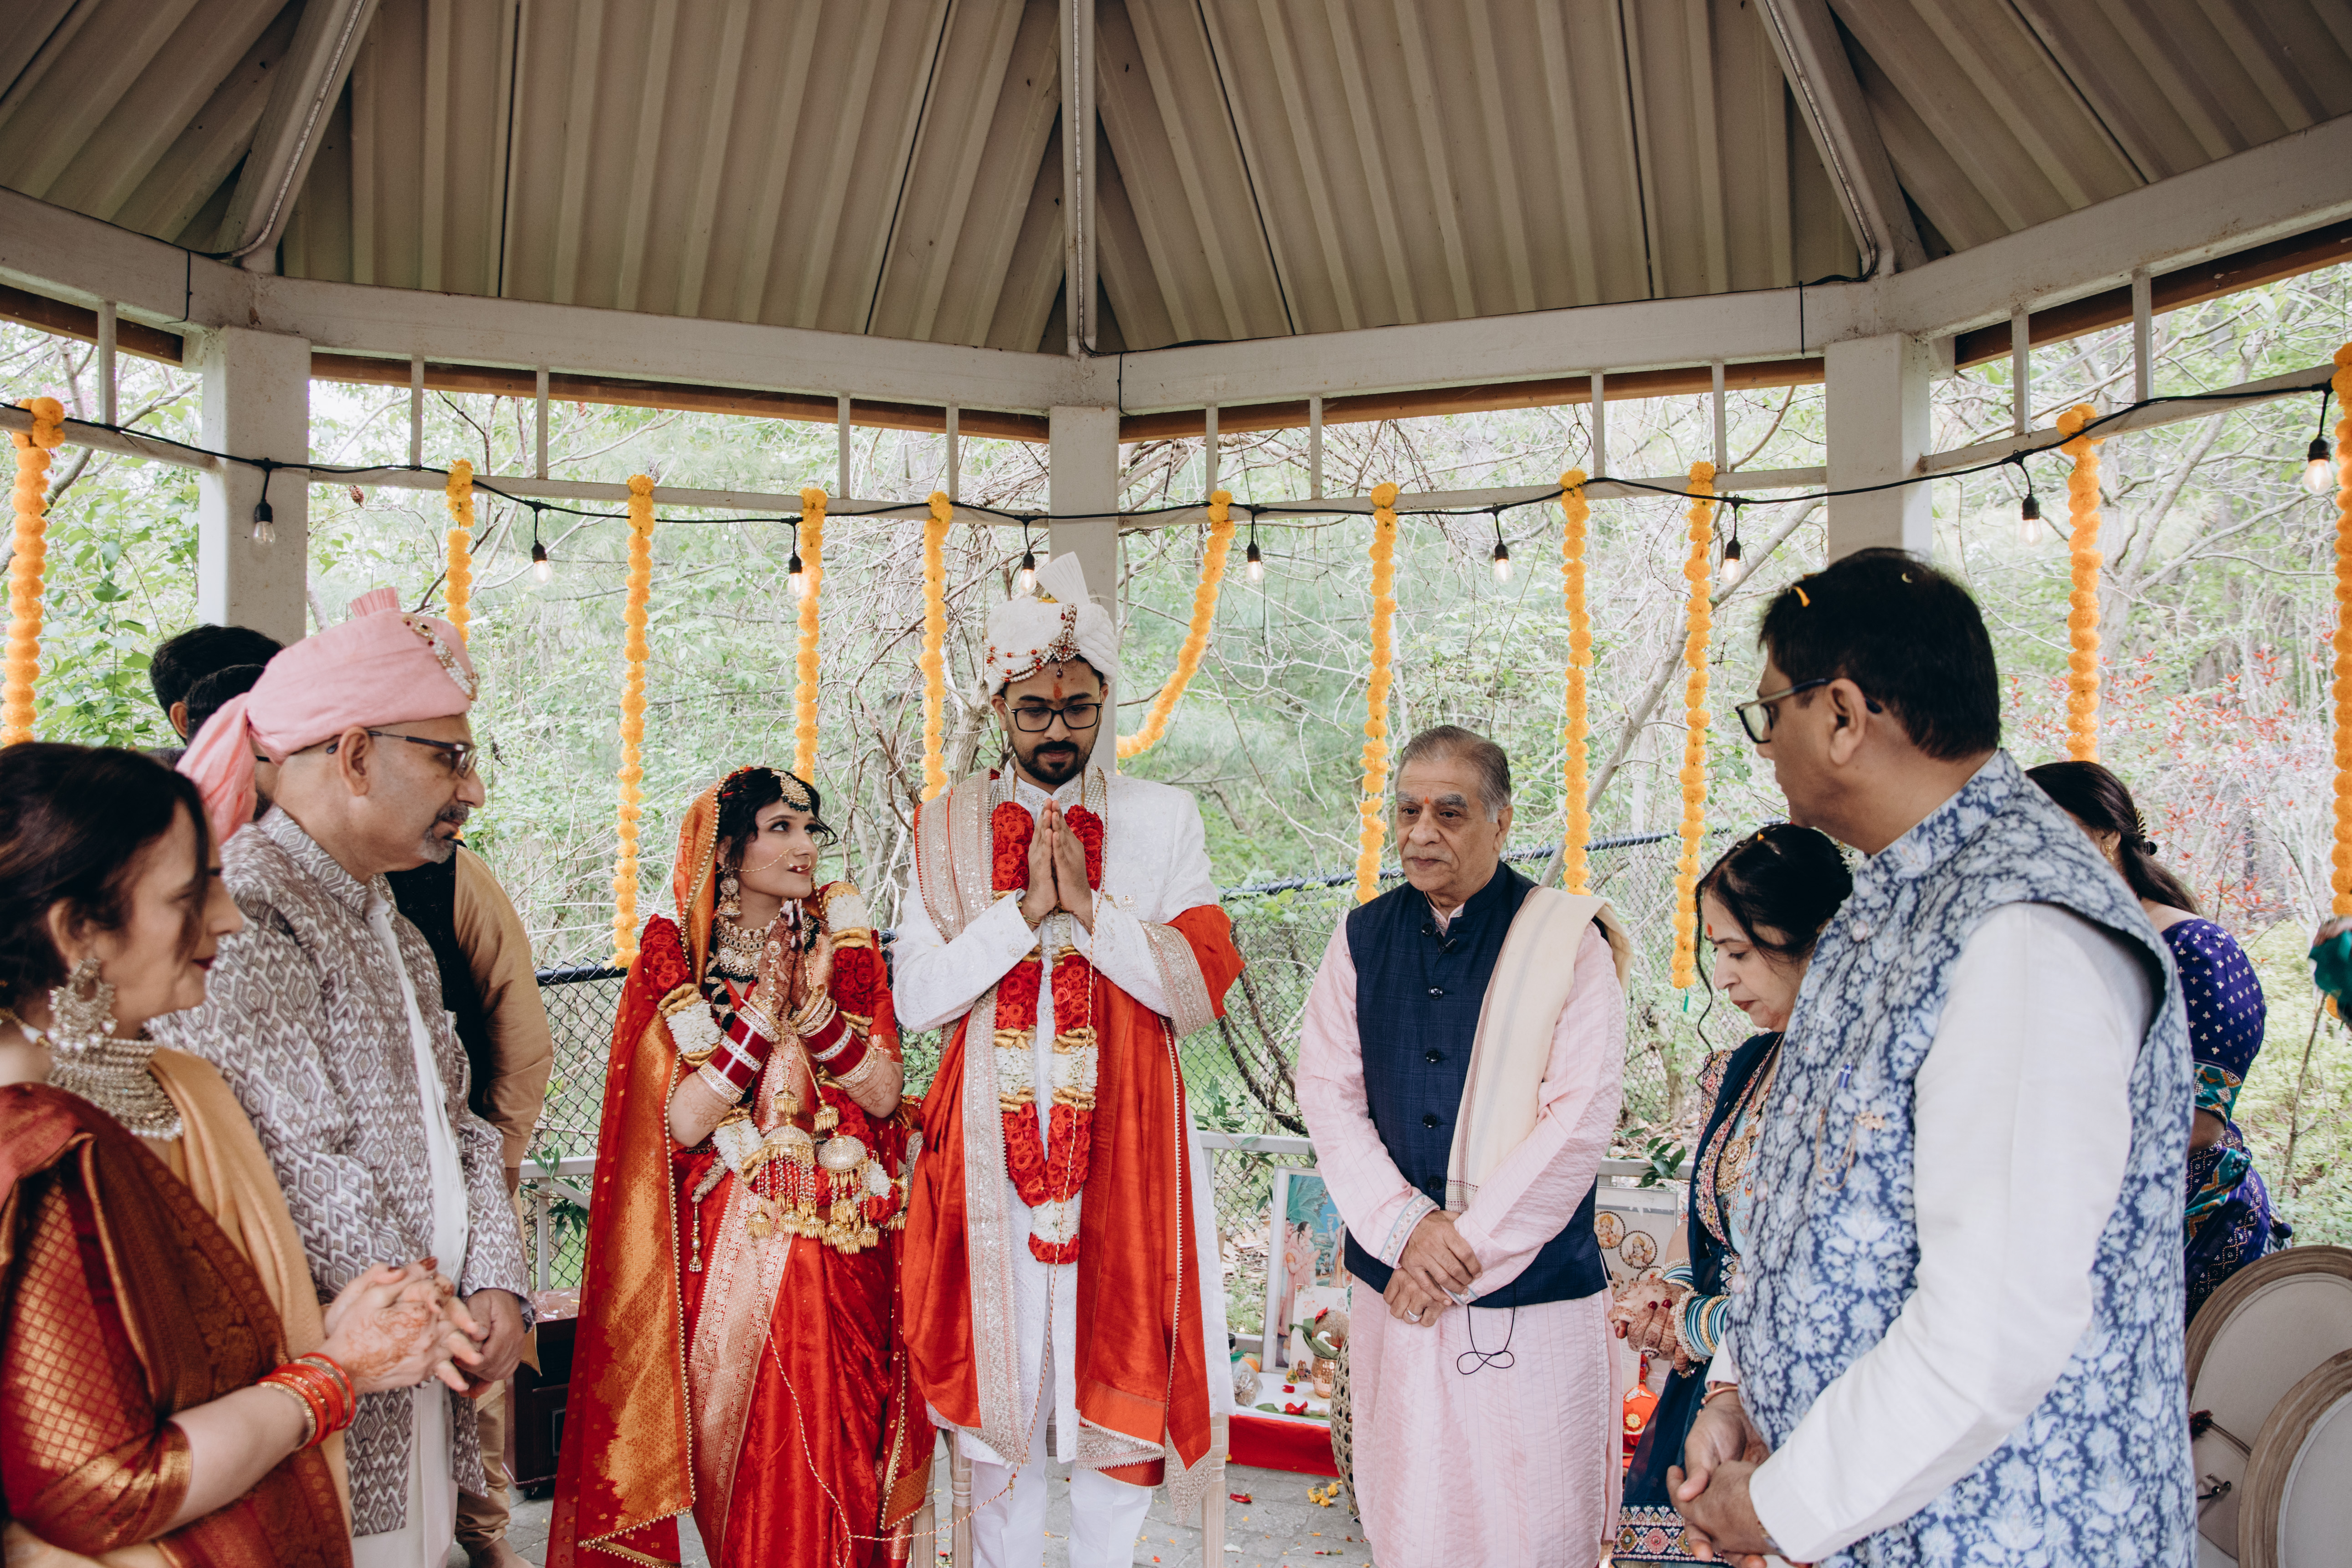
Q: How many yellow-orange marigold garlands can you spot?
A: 11